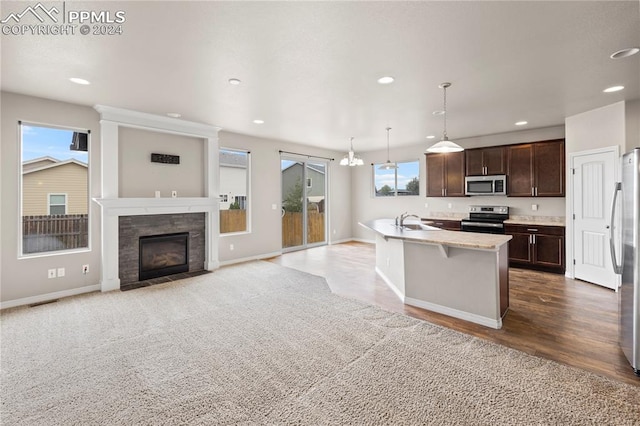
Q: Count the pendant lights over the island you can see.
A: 2